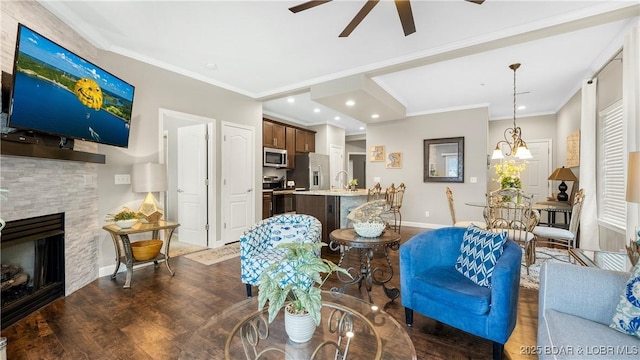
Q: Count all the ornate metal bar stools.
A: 3